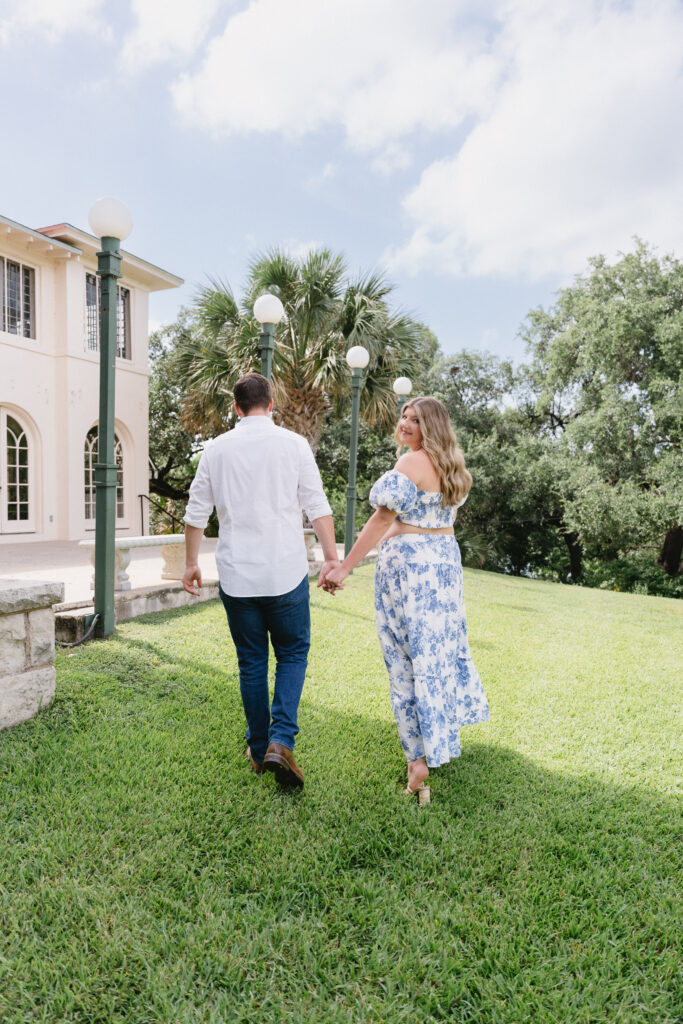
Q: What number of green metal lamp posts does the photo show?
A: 4